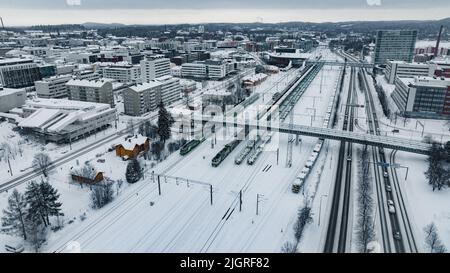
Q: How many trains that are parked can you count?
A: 5